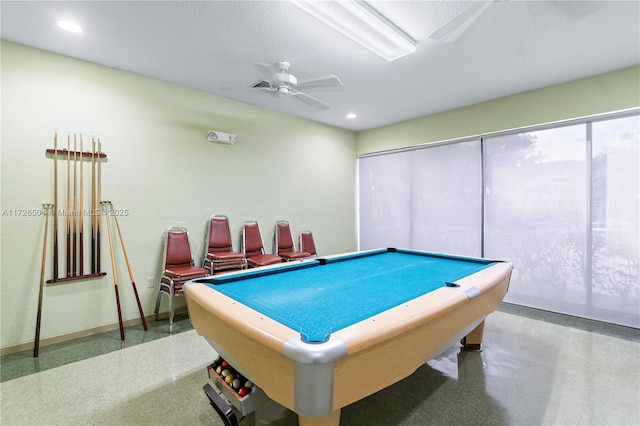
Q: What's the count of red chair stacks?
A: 5